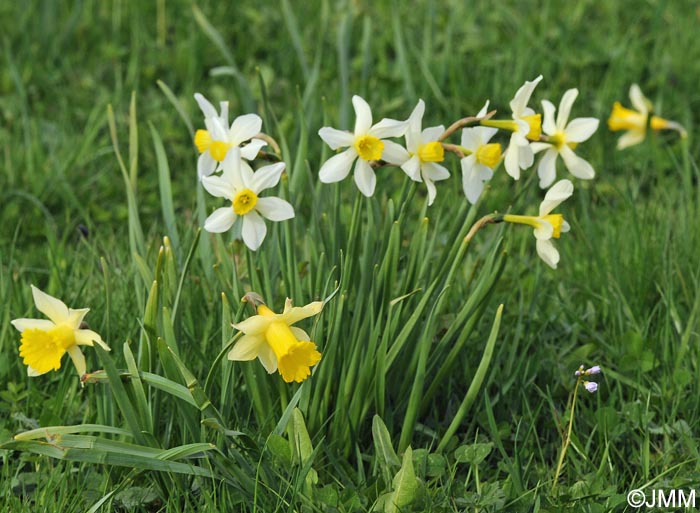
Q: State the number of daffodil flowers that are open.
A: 12